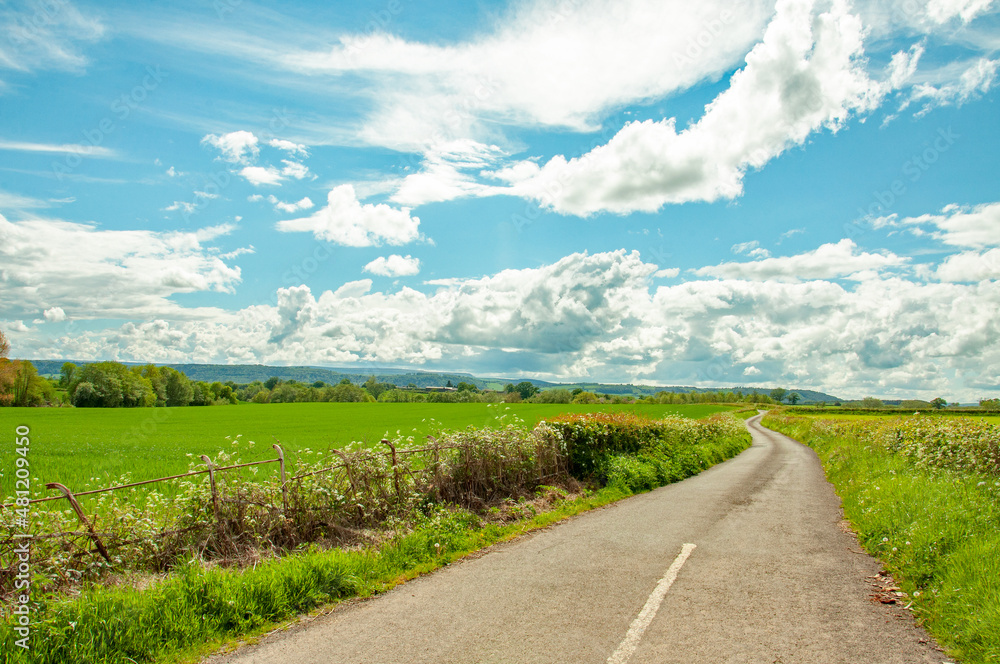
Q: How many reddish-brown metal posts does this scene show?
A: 6